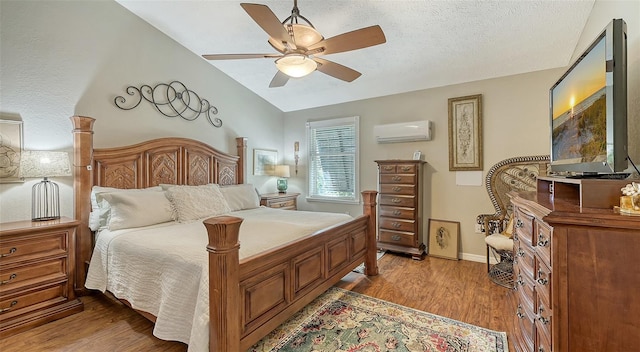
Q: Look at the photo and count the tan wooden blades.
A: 5